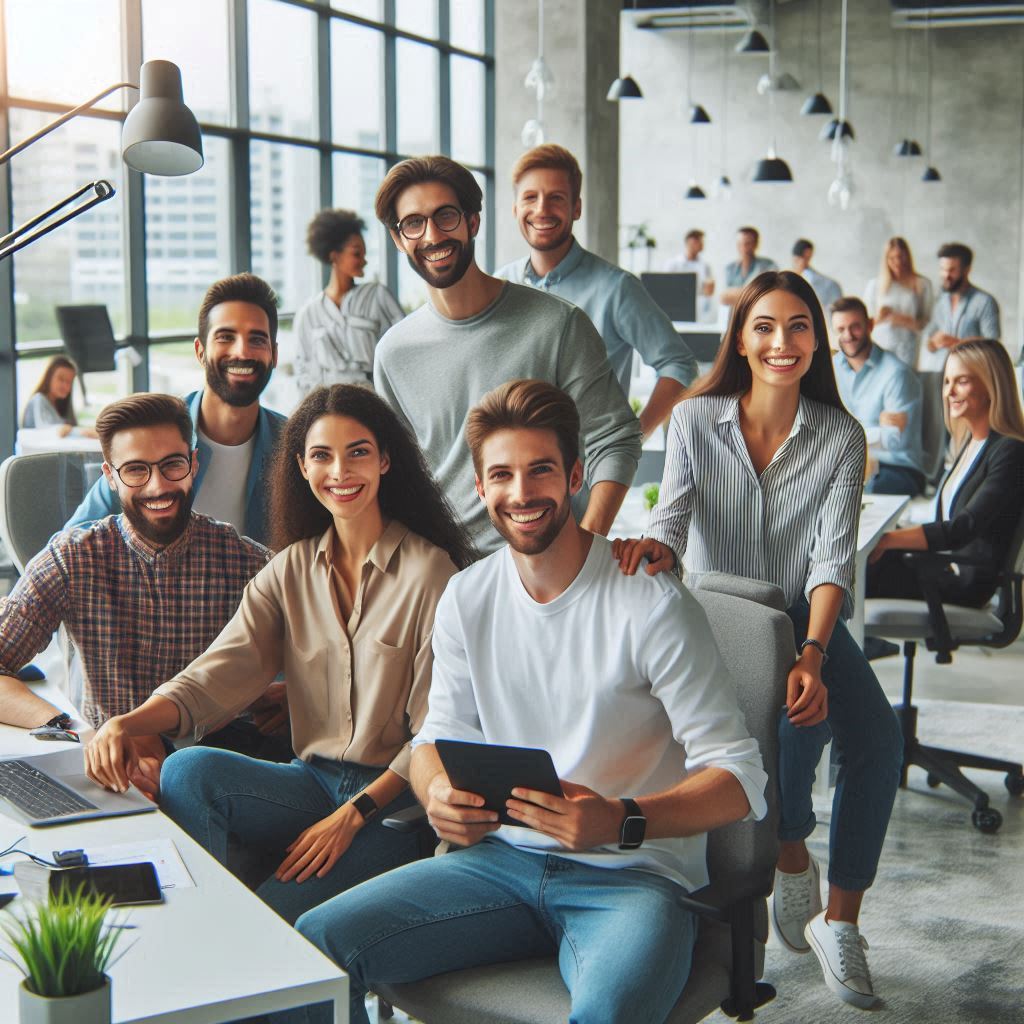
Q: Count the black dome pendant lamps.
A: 9